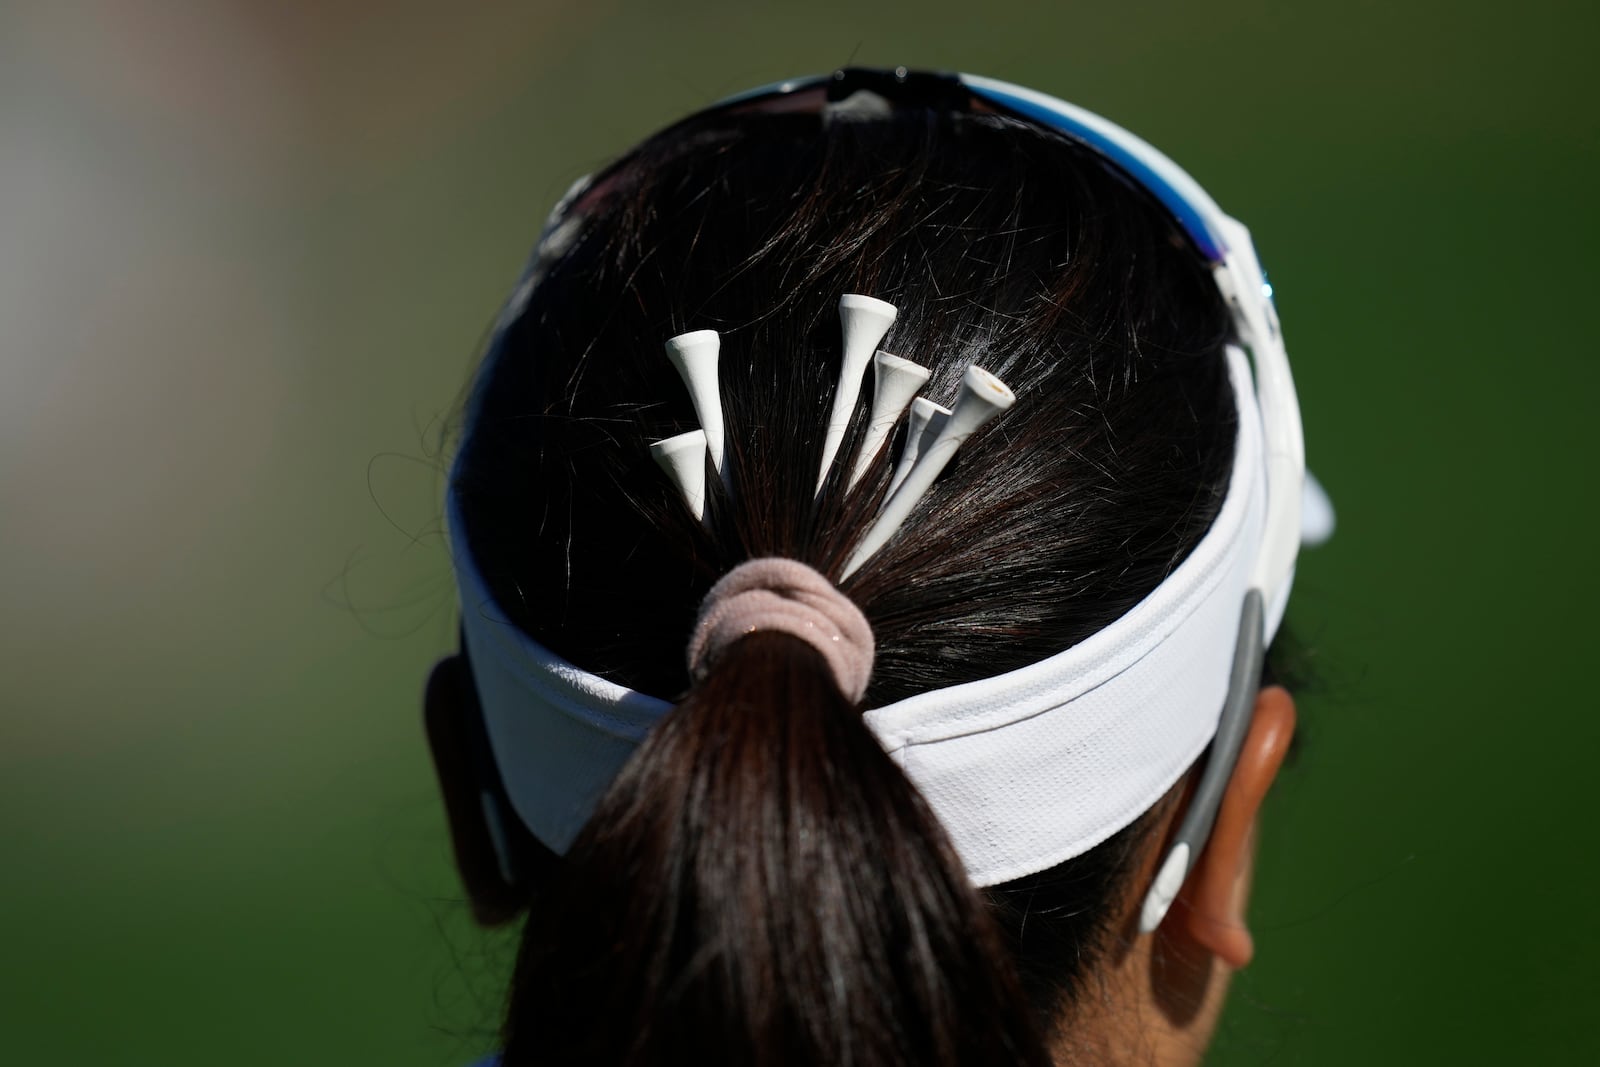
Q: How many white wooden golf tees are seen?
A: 6